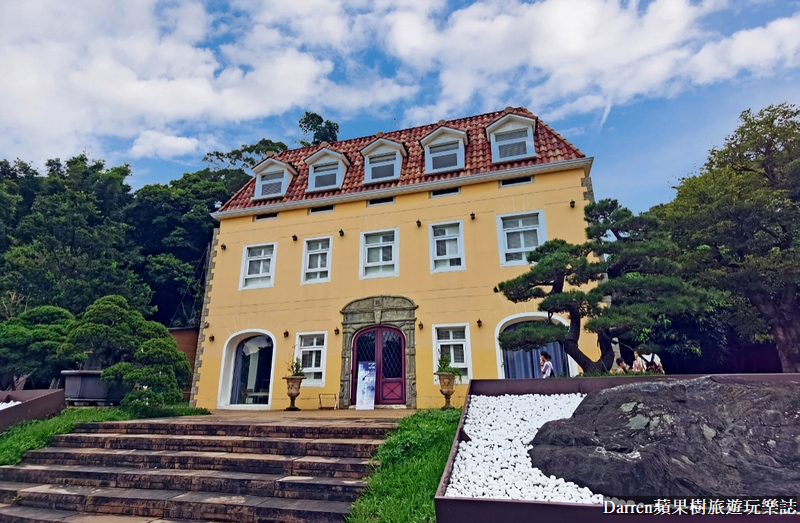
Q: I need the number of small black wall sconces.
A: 11